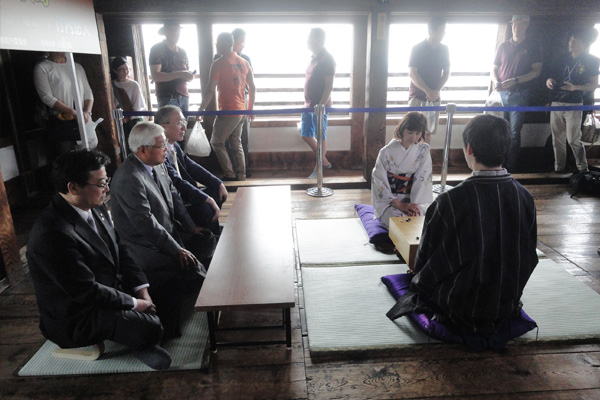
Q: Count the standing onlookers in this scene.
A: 9